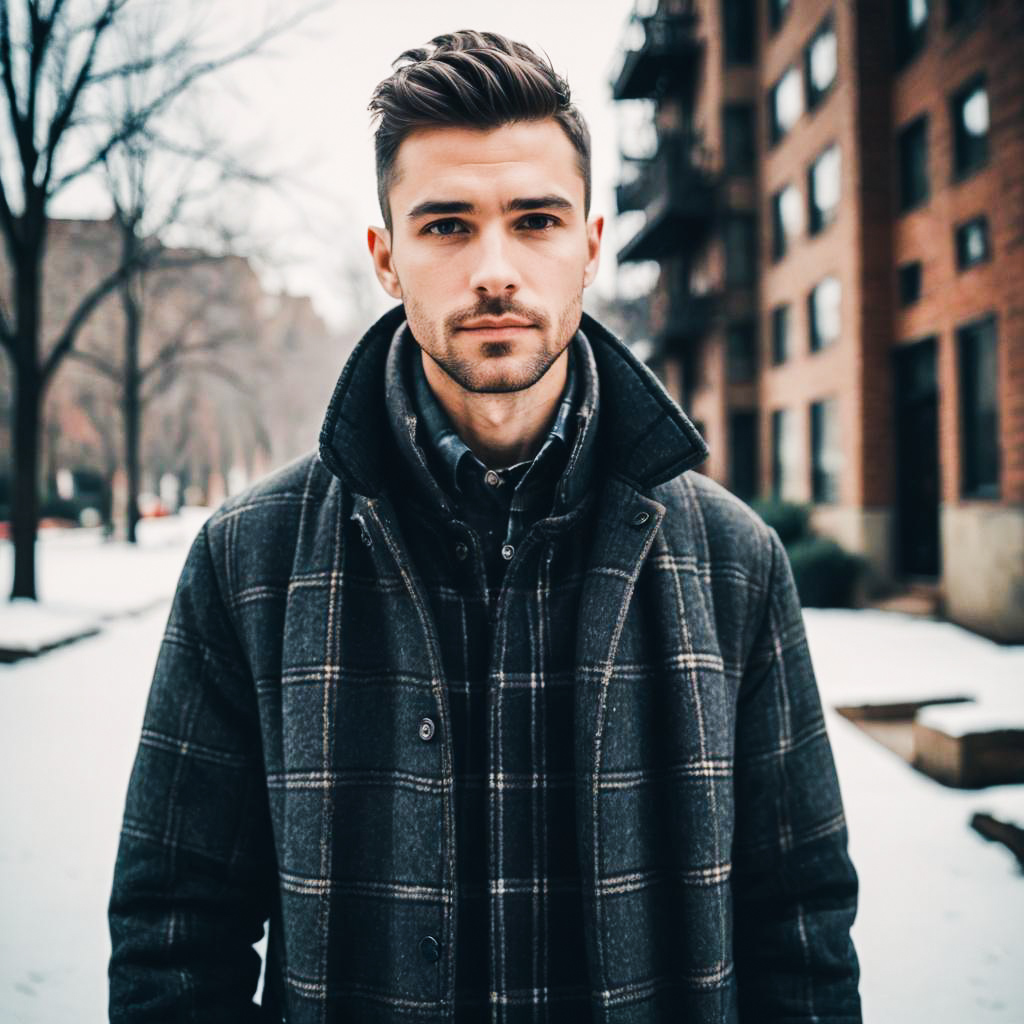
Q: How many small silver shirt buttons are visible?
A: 2